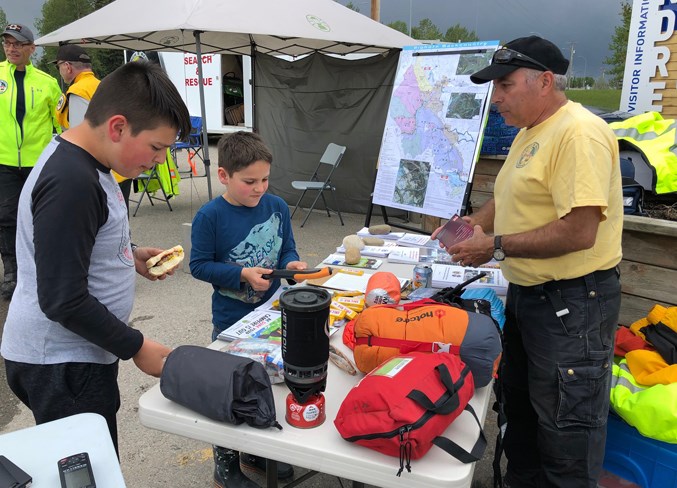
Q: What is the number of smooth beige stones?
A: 4